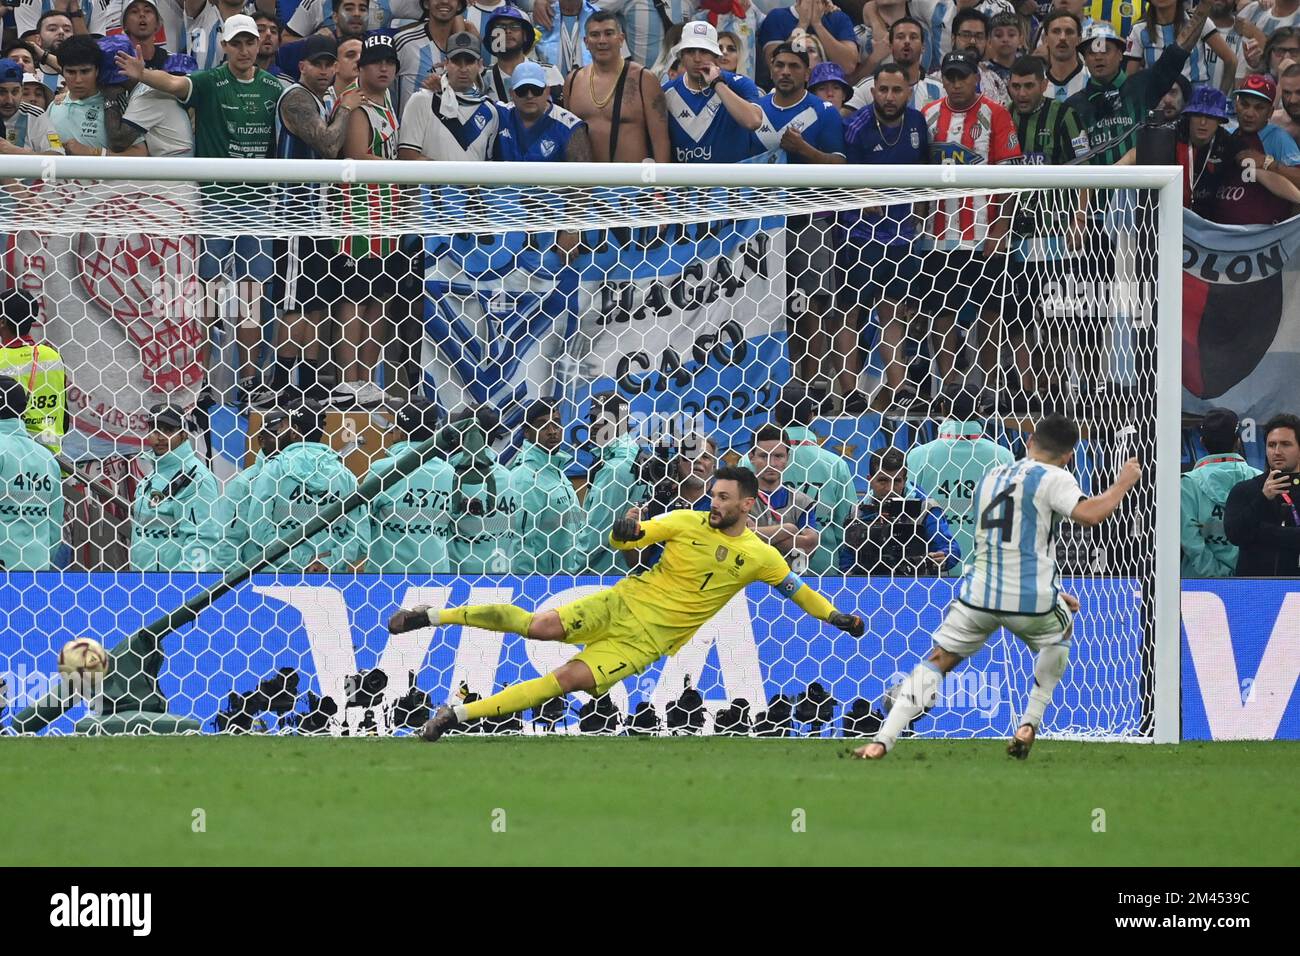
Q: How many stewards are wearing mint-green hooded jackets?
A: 11